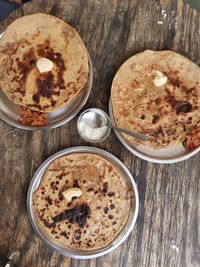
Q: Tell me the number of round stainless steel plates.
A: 3